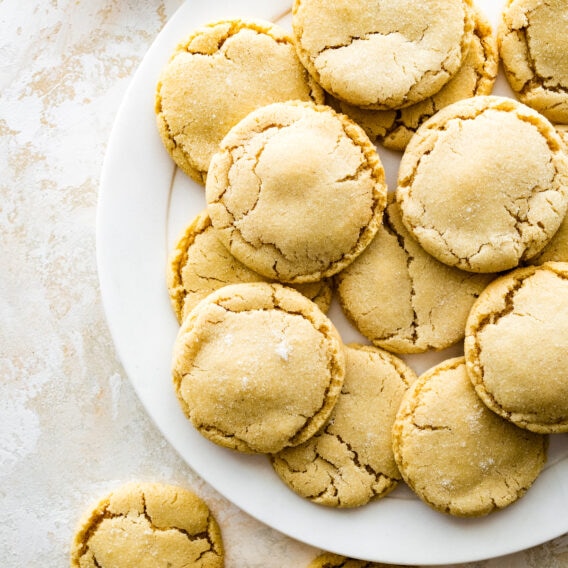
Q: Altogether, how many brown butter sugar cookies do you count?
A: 15